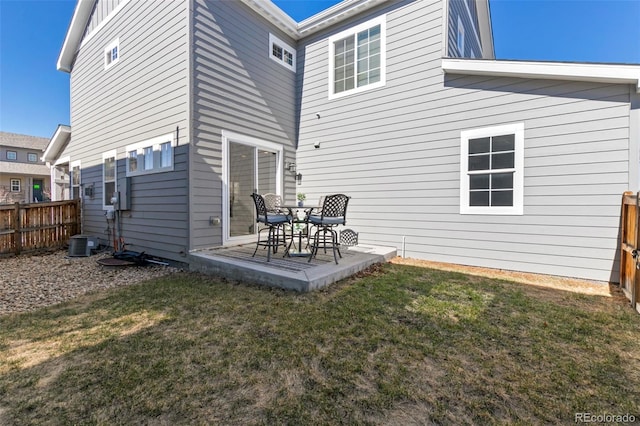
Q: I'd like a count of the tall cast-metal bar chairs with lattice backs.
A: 4